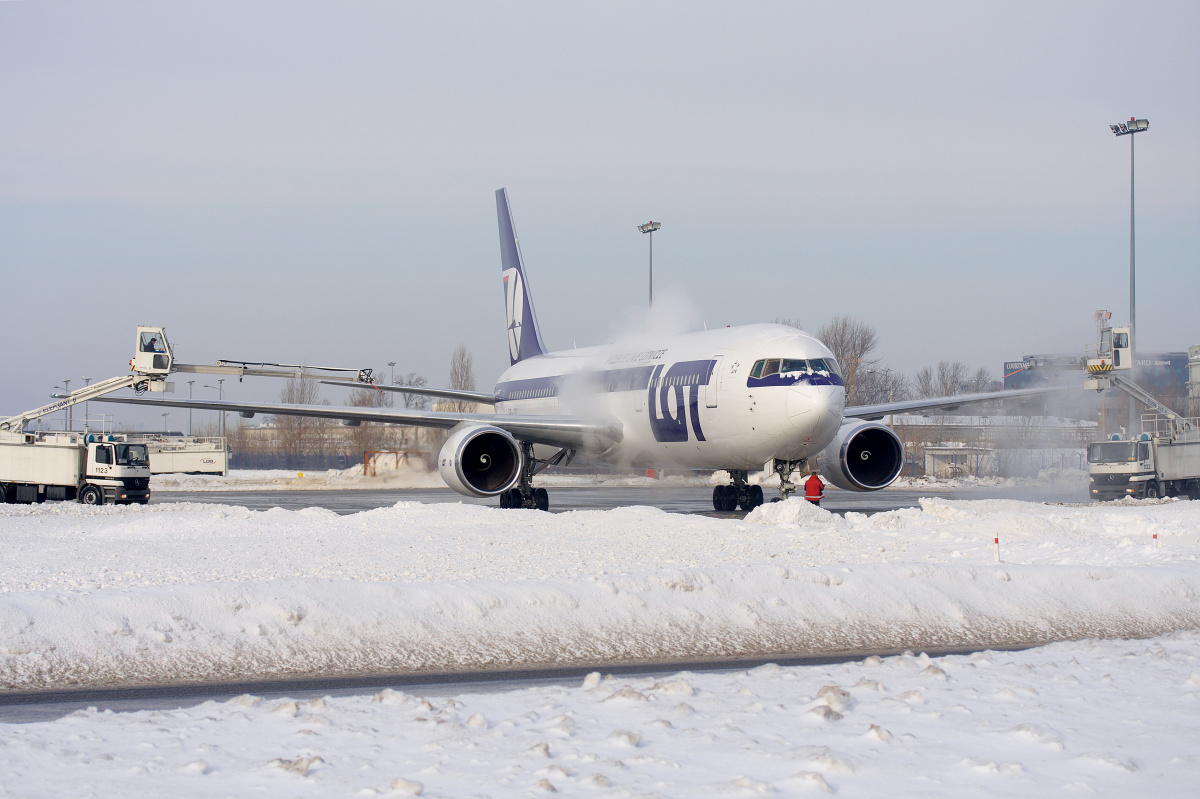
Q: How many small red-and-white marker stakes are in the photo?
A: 2